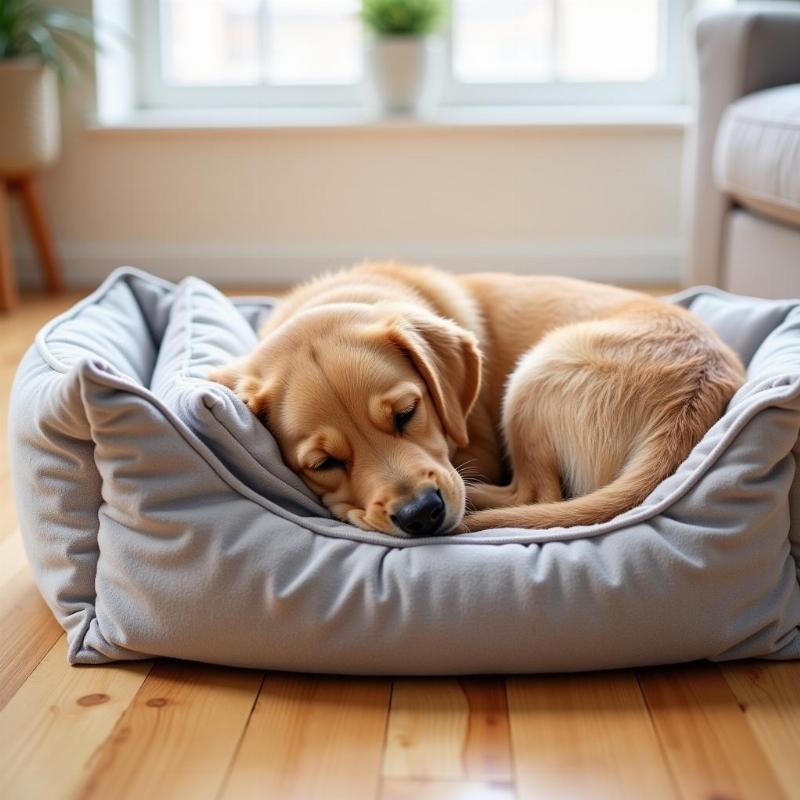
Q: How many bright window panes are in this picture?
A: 4